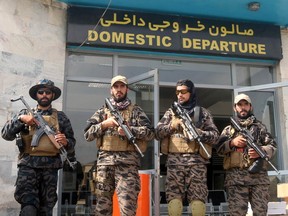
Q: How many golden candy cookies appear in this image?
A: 0